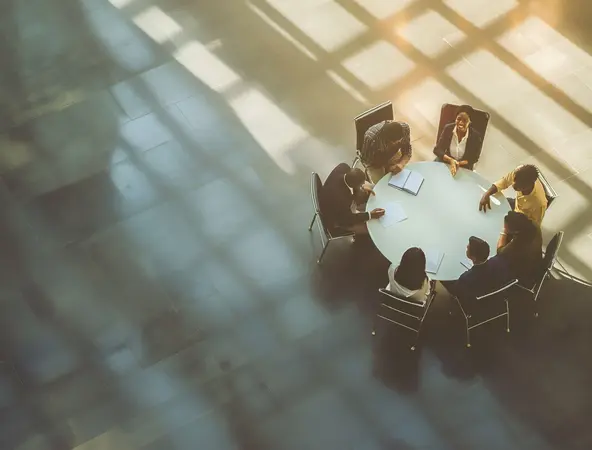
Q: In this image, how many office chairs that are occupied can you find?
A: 7